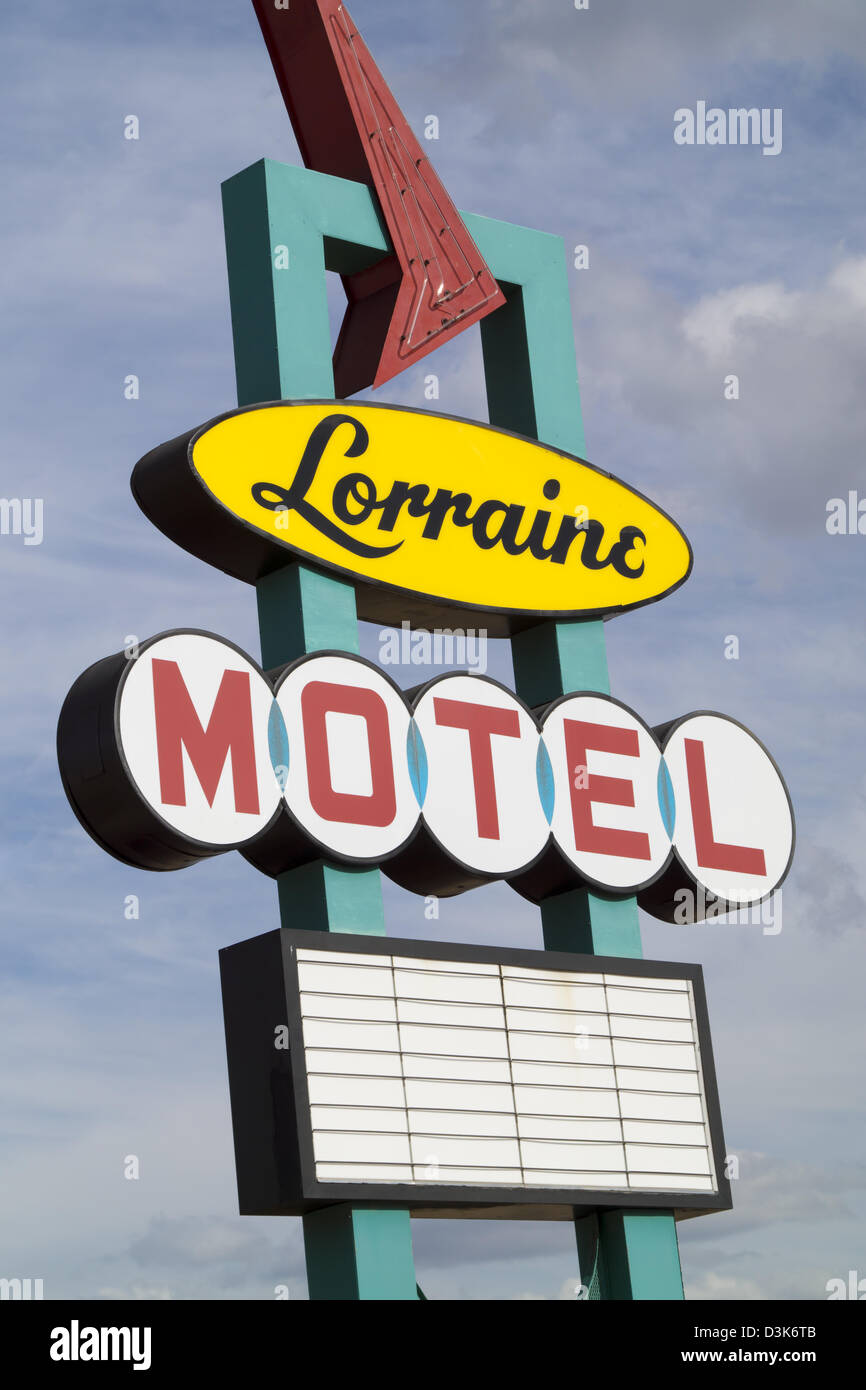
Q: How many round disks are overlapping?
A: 5